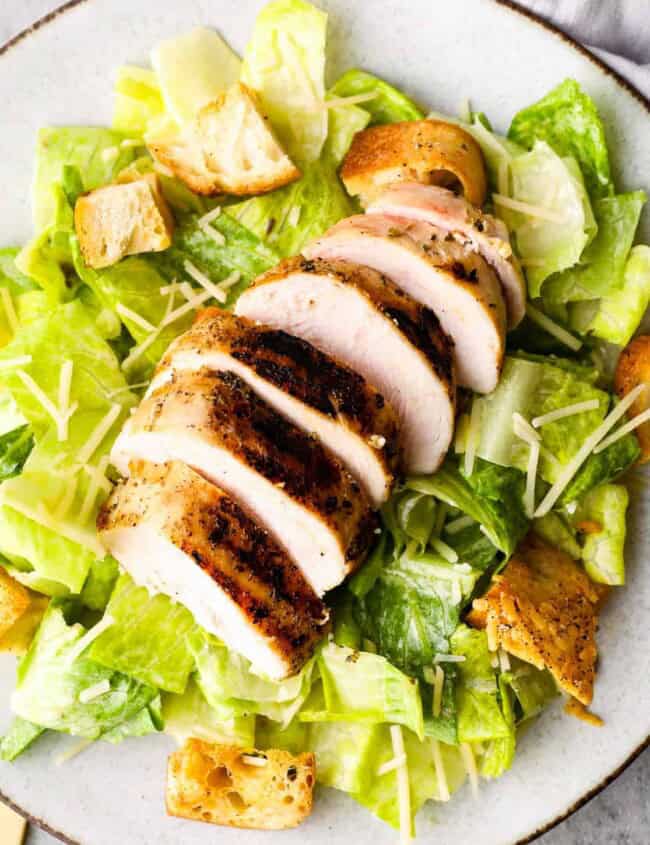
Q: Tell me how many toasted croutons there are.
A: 7